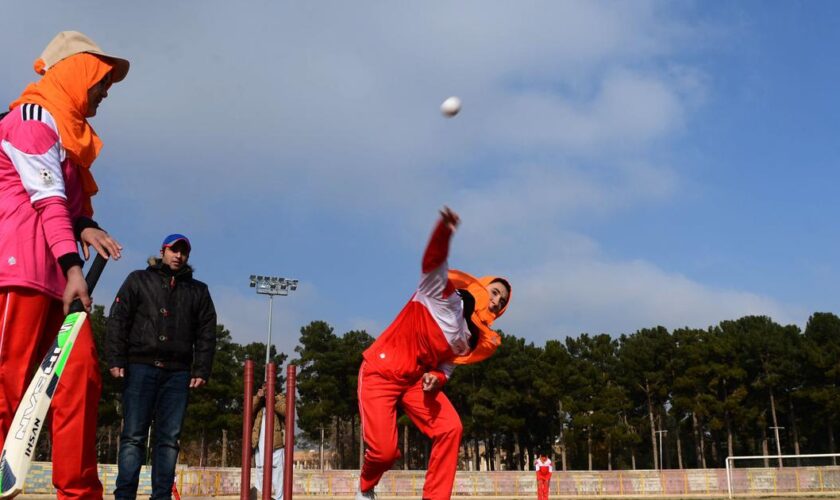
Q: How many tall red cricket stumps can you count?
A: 3